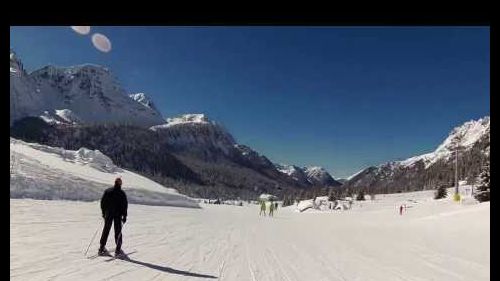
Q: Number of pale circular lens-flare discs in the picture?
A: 2